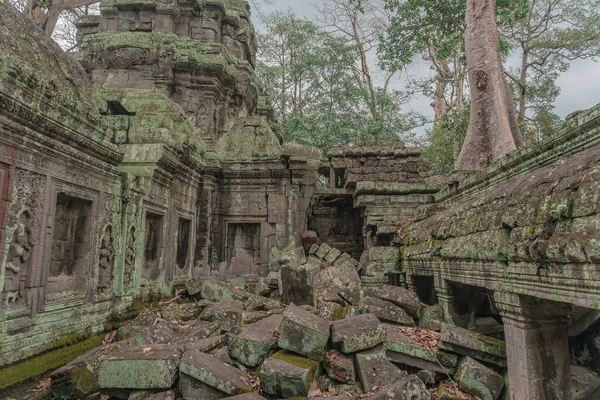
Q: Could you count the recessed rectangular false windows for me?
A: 4